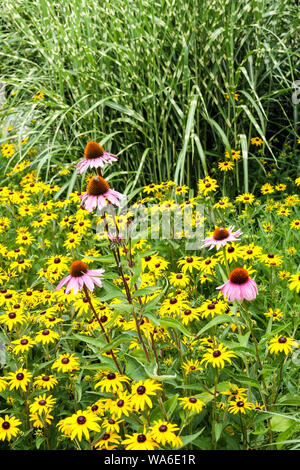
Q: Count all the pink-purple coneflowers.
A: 5